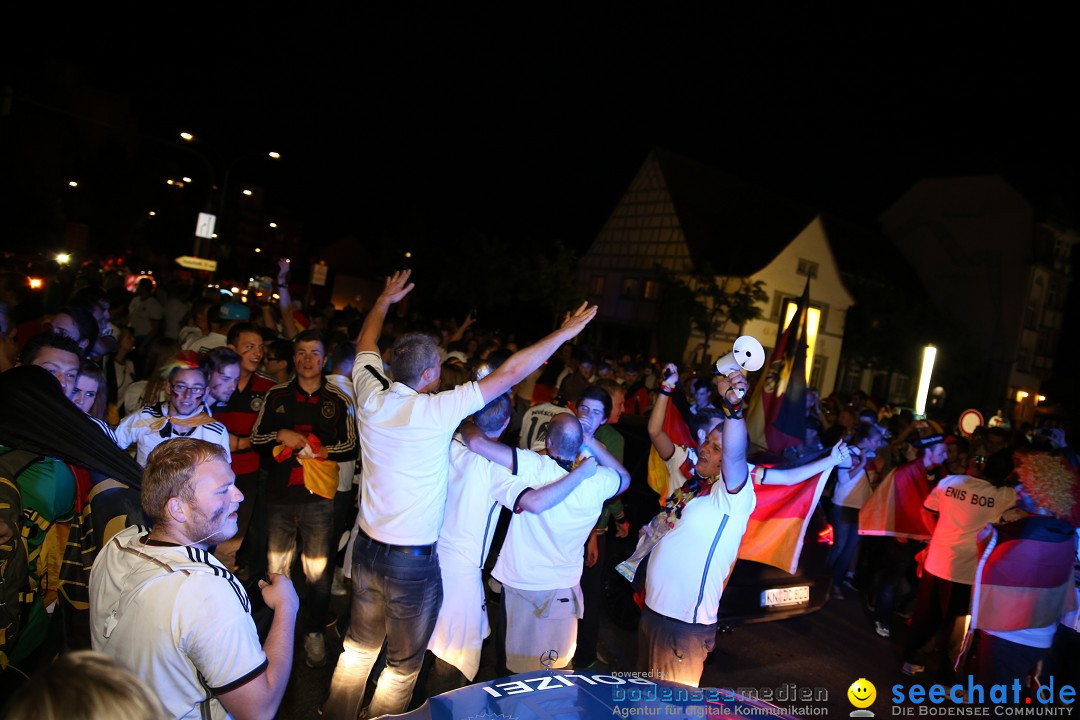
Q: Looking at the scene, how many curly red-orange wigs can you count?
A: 1